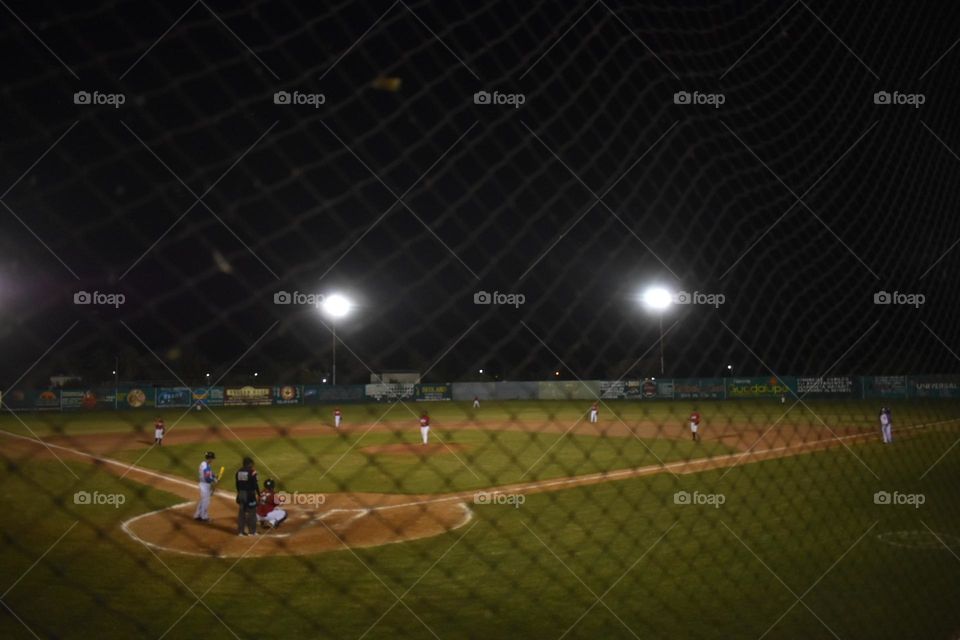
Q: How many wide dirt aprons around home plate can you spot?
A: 1